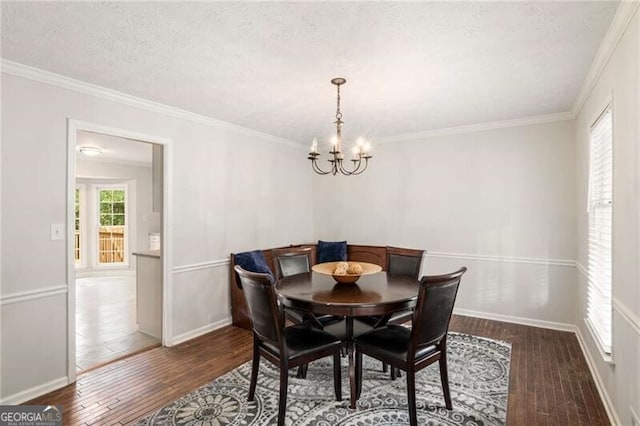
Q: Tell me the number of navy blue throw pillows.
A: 2